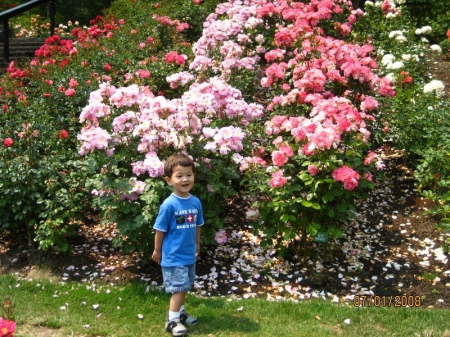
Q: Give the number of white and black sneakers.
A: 2